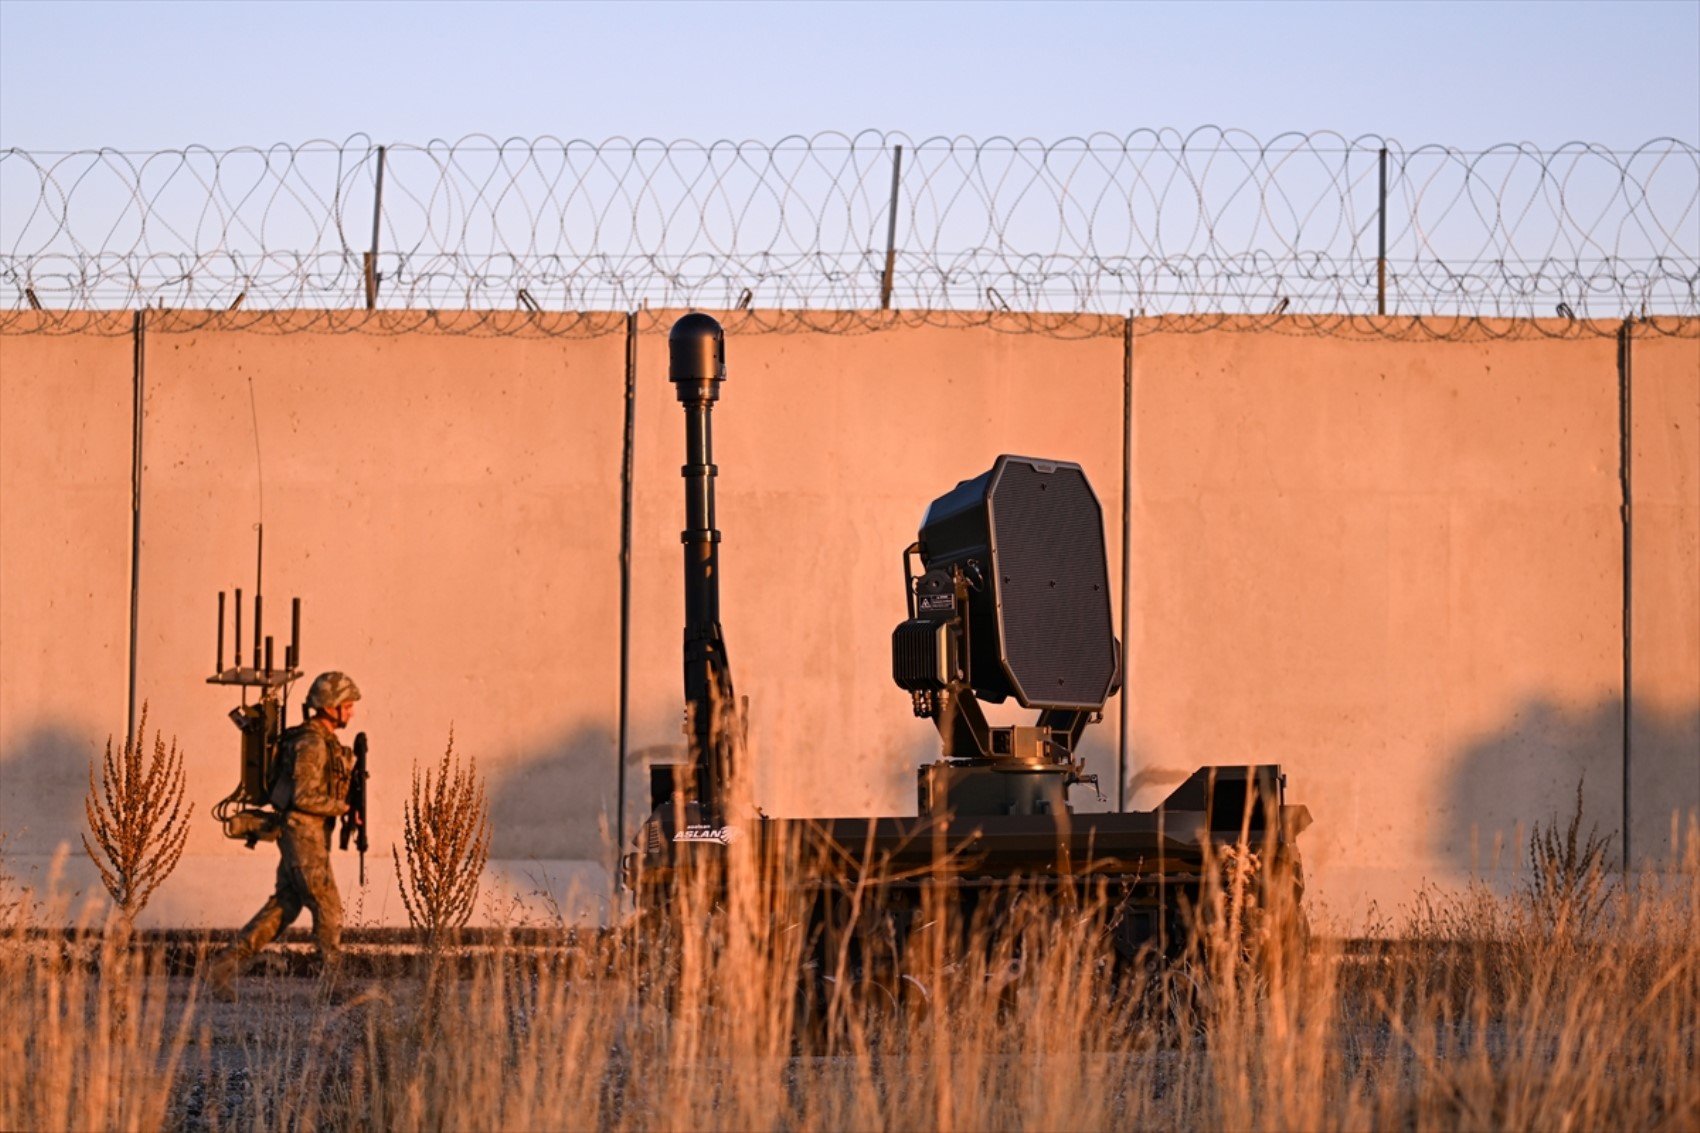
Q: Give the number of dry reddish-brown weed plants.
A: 3